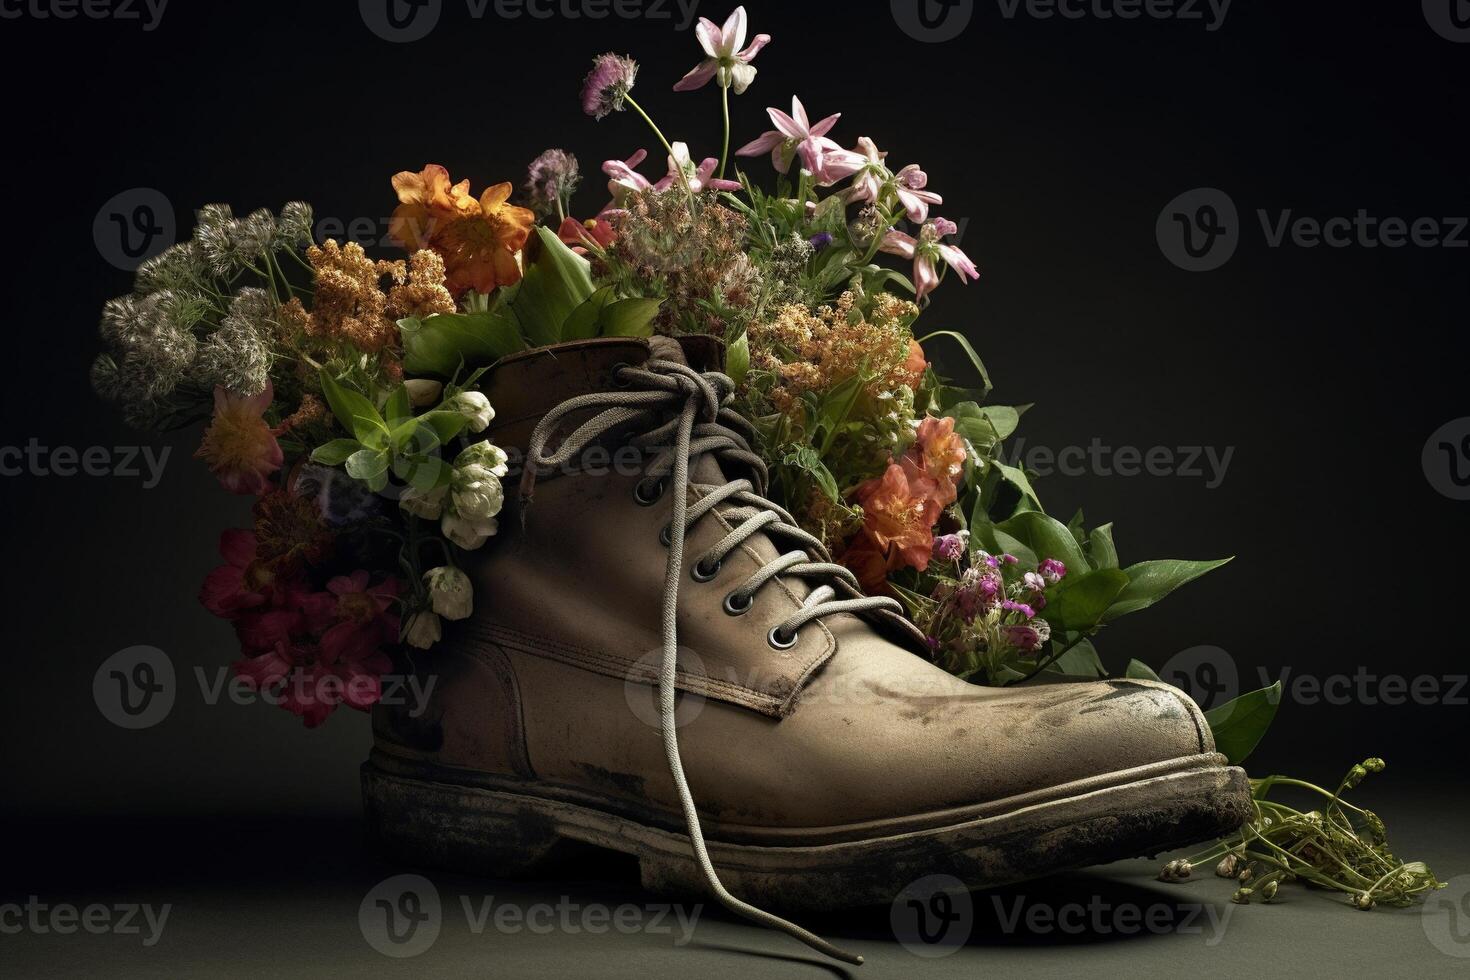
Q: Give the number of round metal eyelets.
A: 6